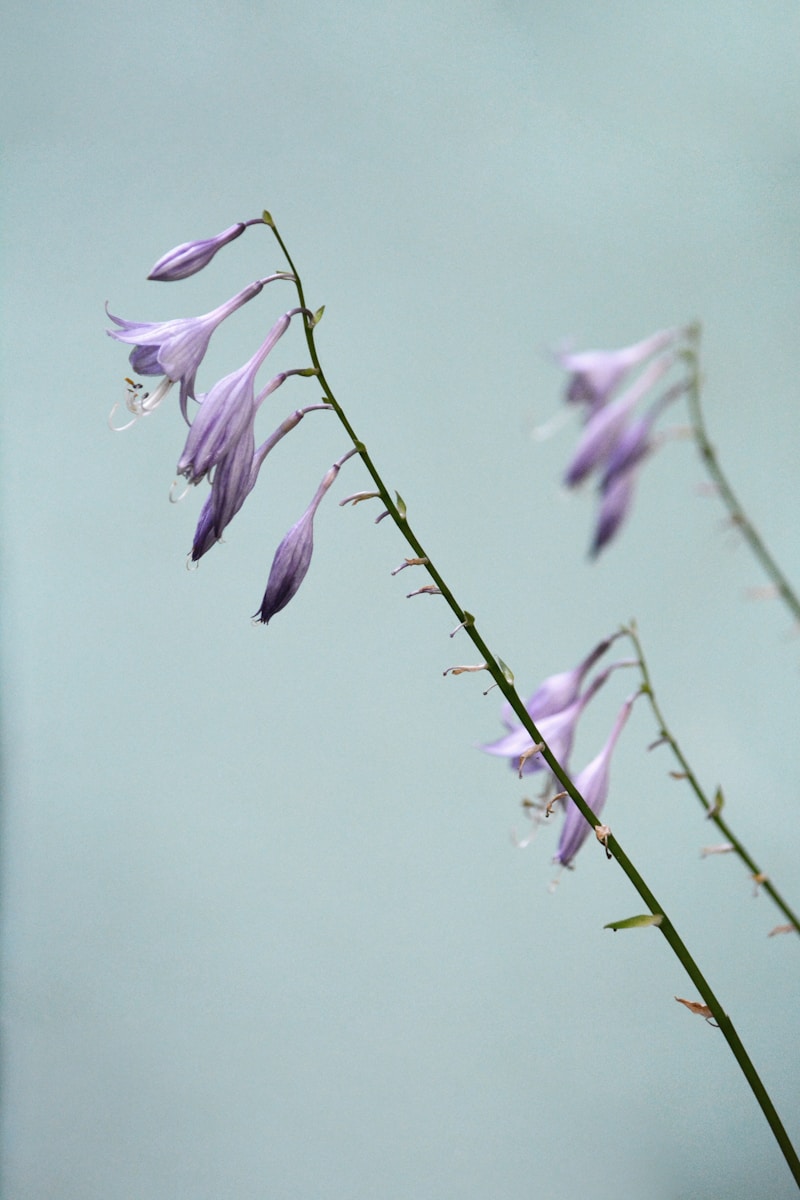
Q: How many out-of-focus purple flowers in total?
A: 7